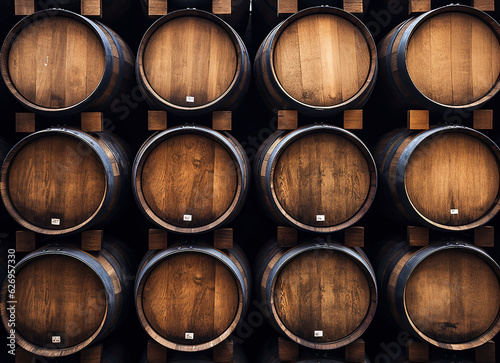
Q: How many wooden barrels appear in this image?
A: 12